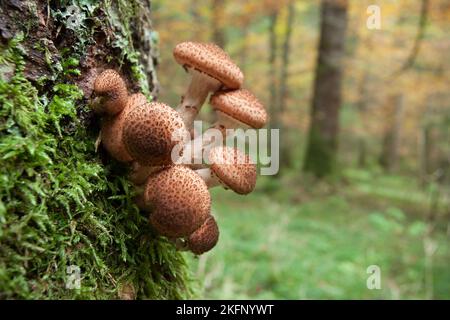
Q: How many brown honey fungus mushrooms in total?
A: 8